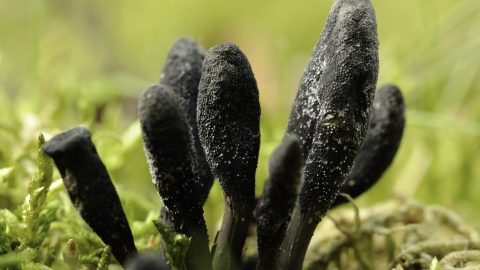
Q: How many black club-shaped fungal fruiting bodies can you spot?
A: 7